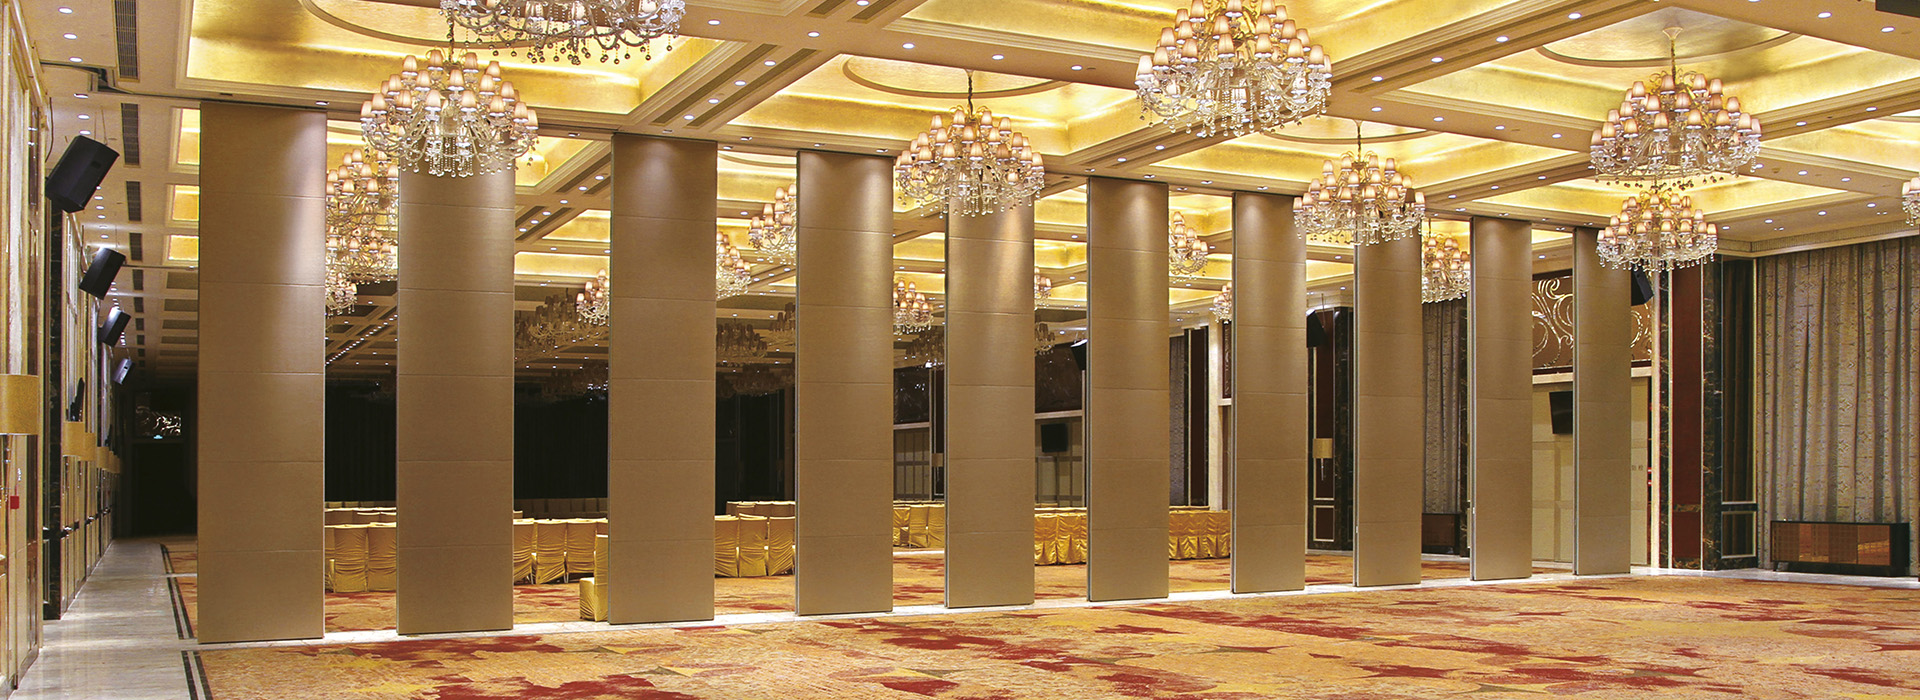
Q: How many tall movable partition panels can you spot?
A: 10